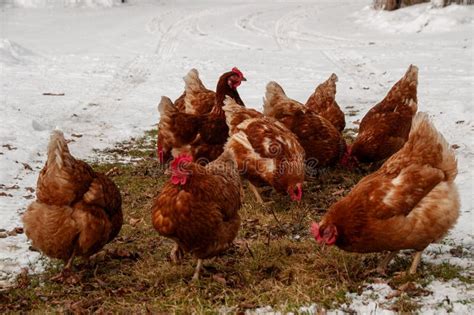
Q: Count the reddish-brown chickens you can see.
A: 9